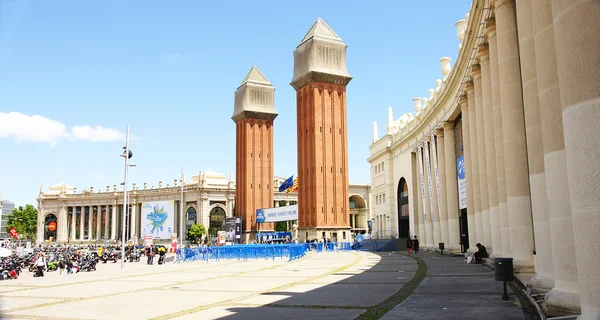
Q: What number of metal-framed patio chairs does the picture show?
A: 0